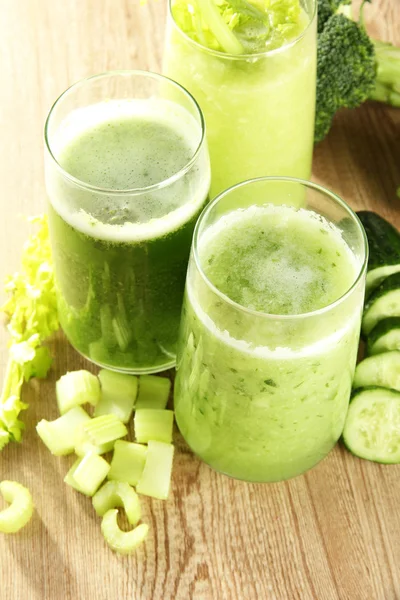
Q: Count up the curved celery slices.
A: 3